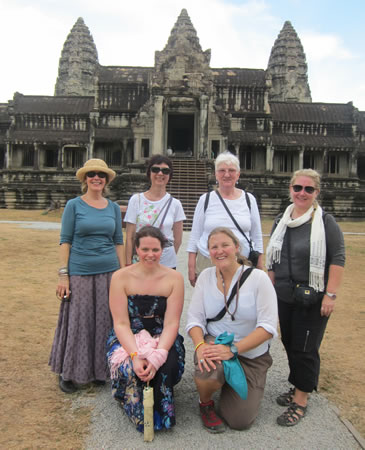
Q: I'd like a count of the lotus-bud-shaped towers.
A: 3